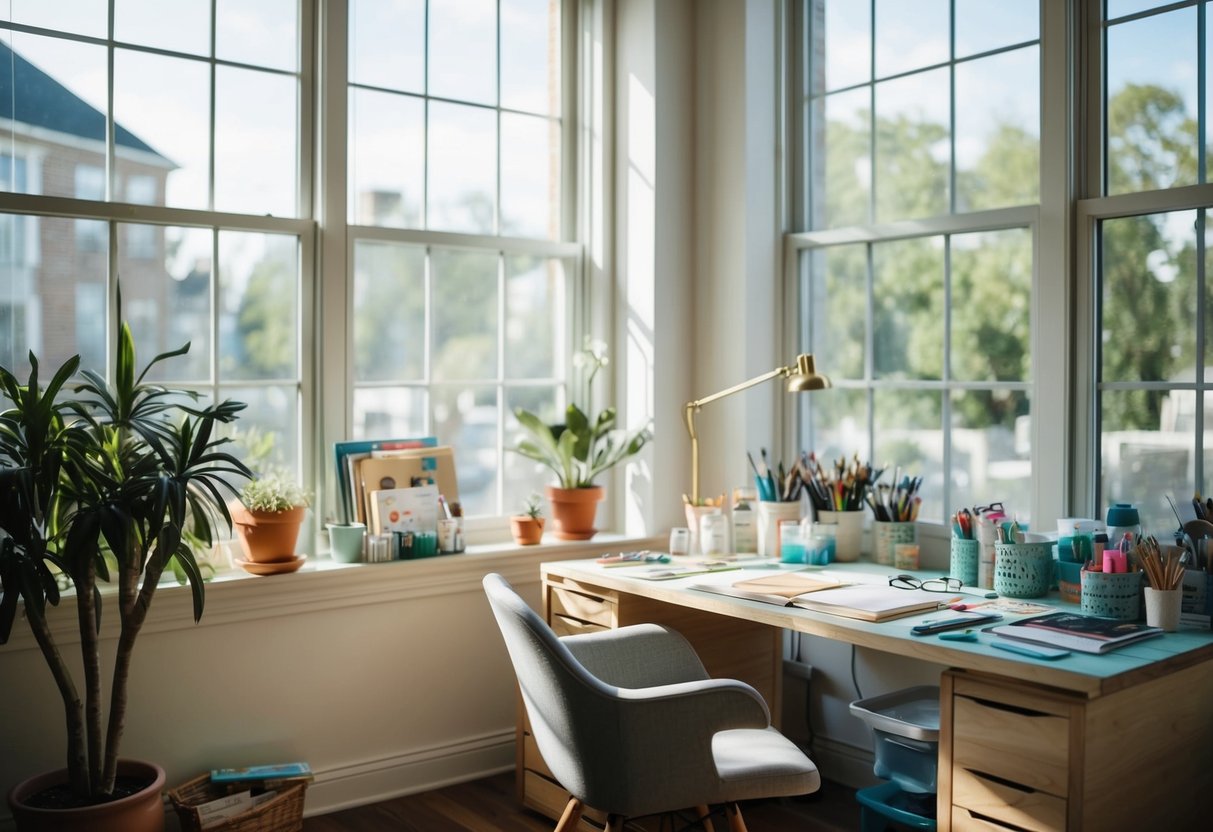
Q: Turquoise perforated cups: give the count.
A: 3